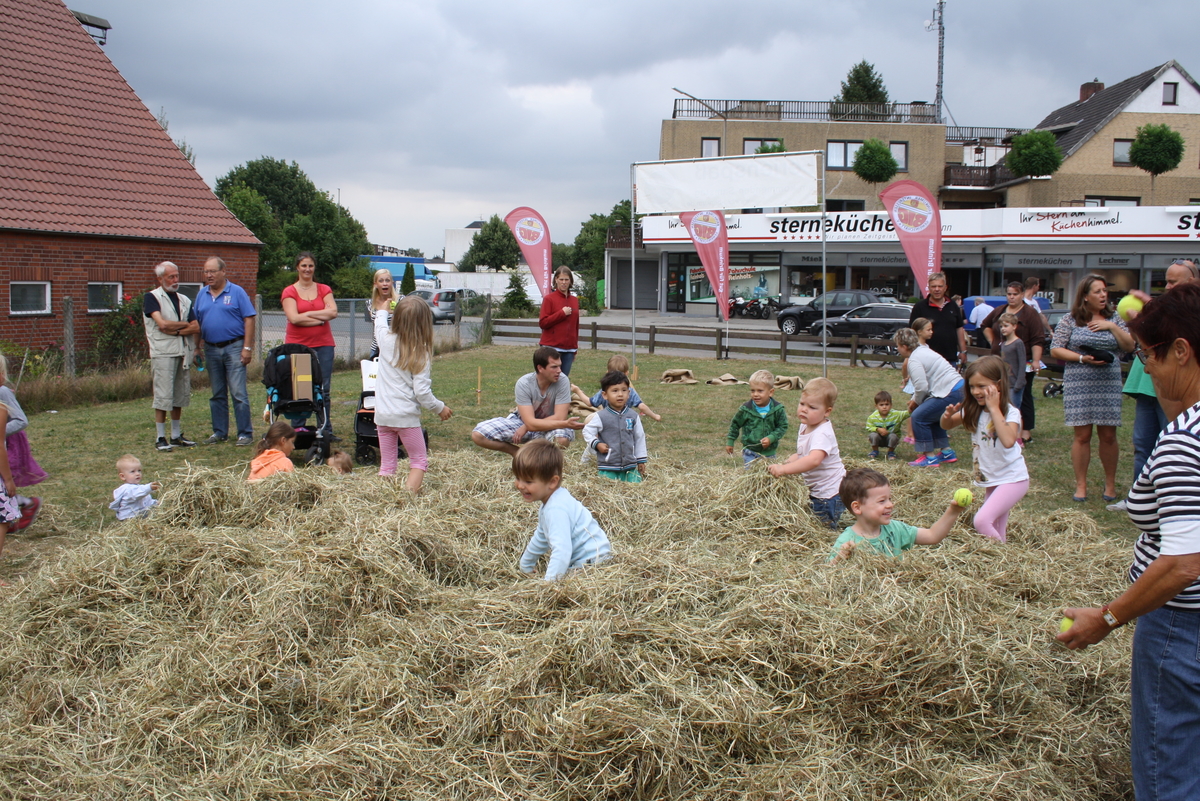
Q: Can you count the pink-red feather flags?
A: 3